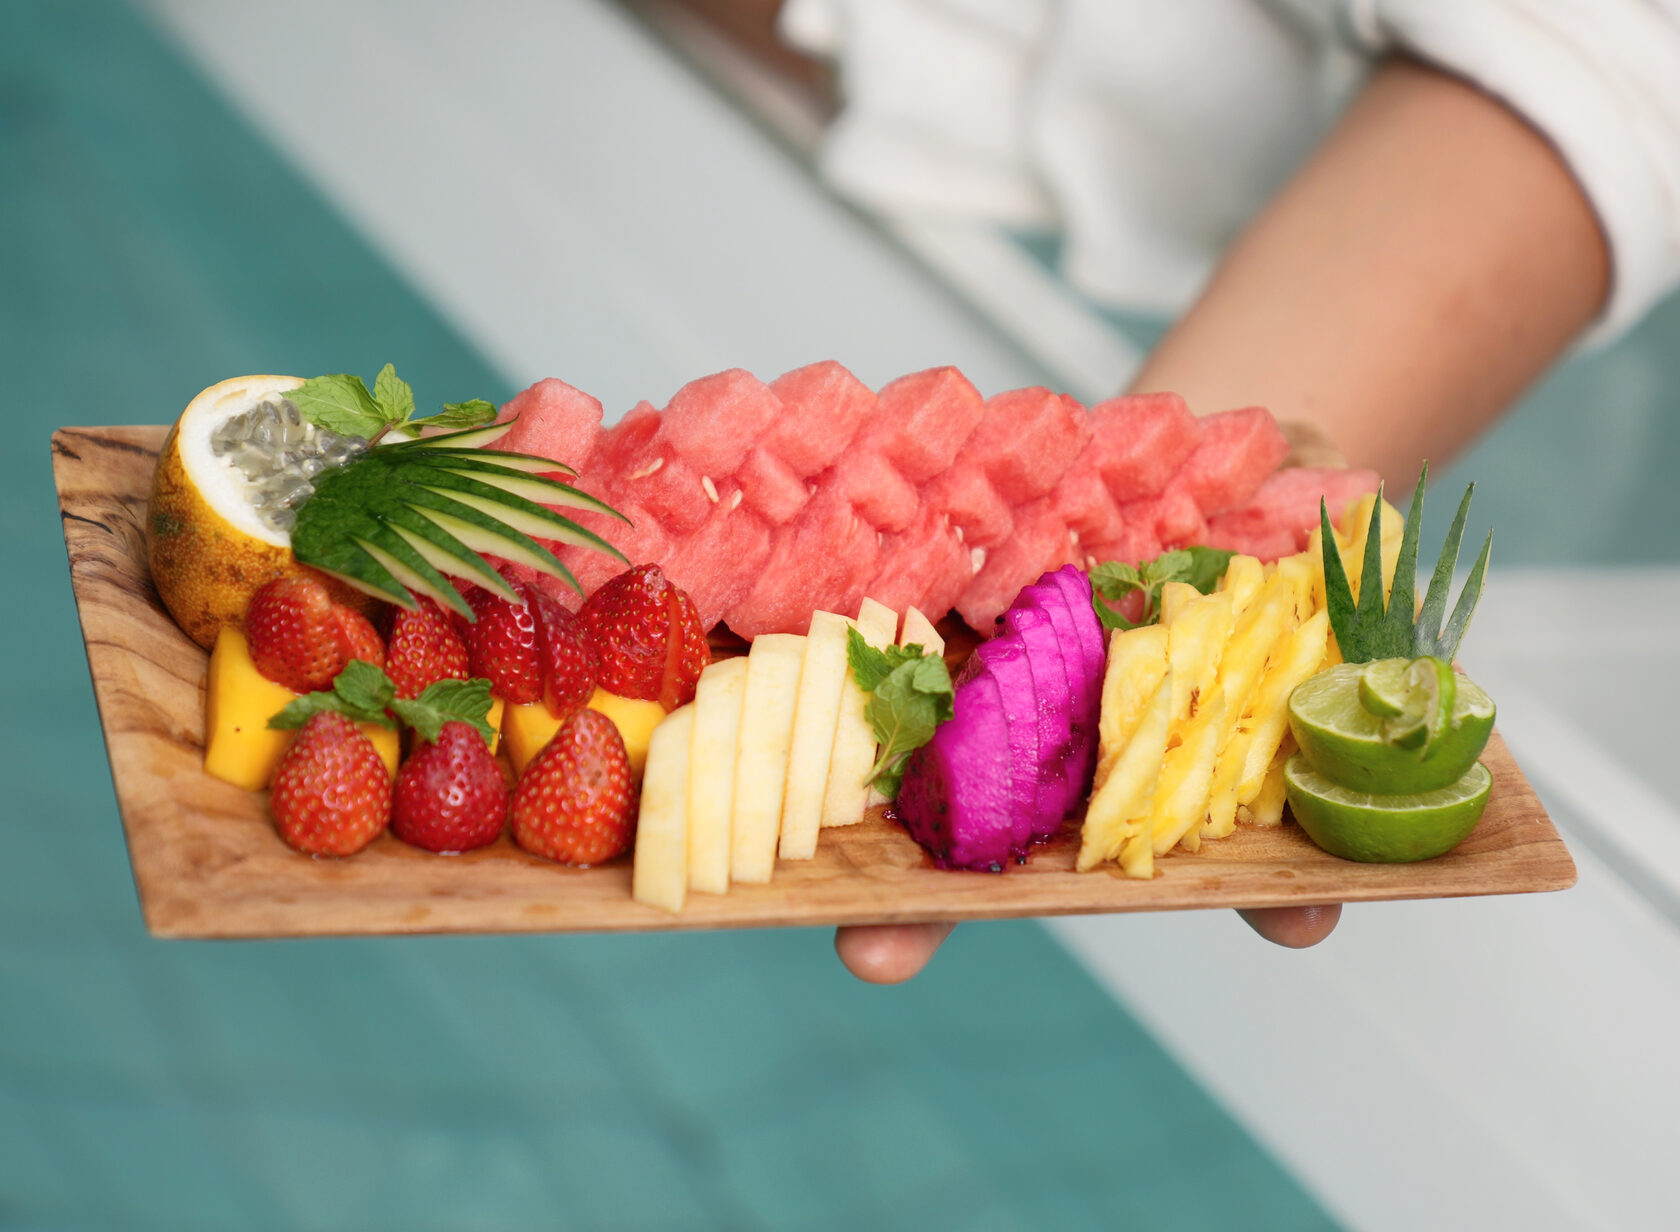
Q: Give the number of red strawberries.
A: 7